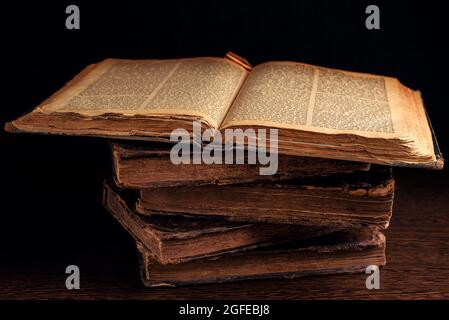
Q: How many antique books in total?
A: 5